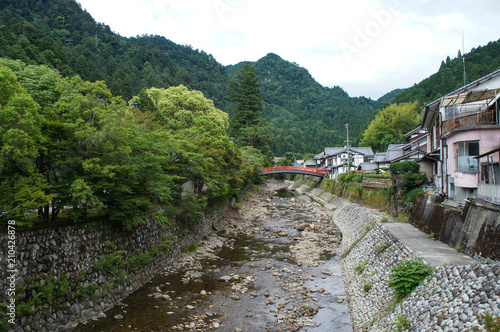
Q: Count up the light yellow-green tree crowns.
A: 2